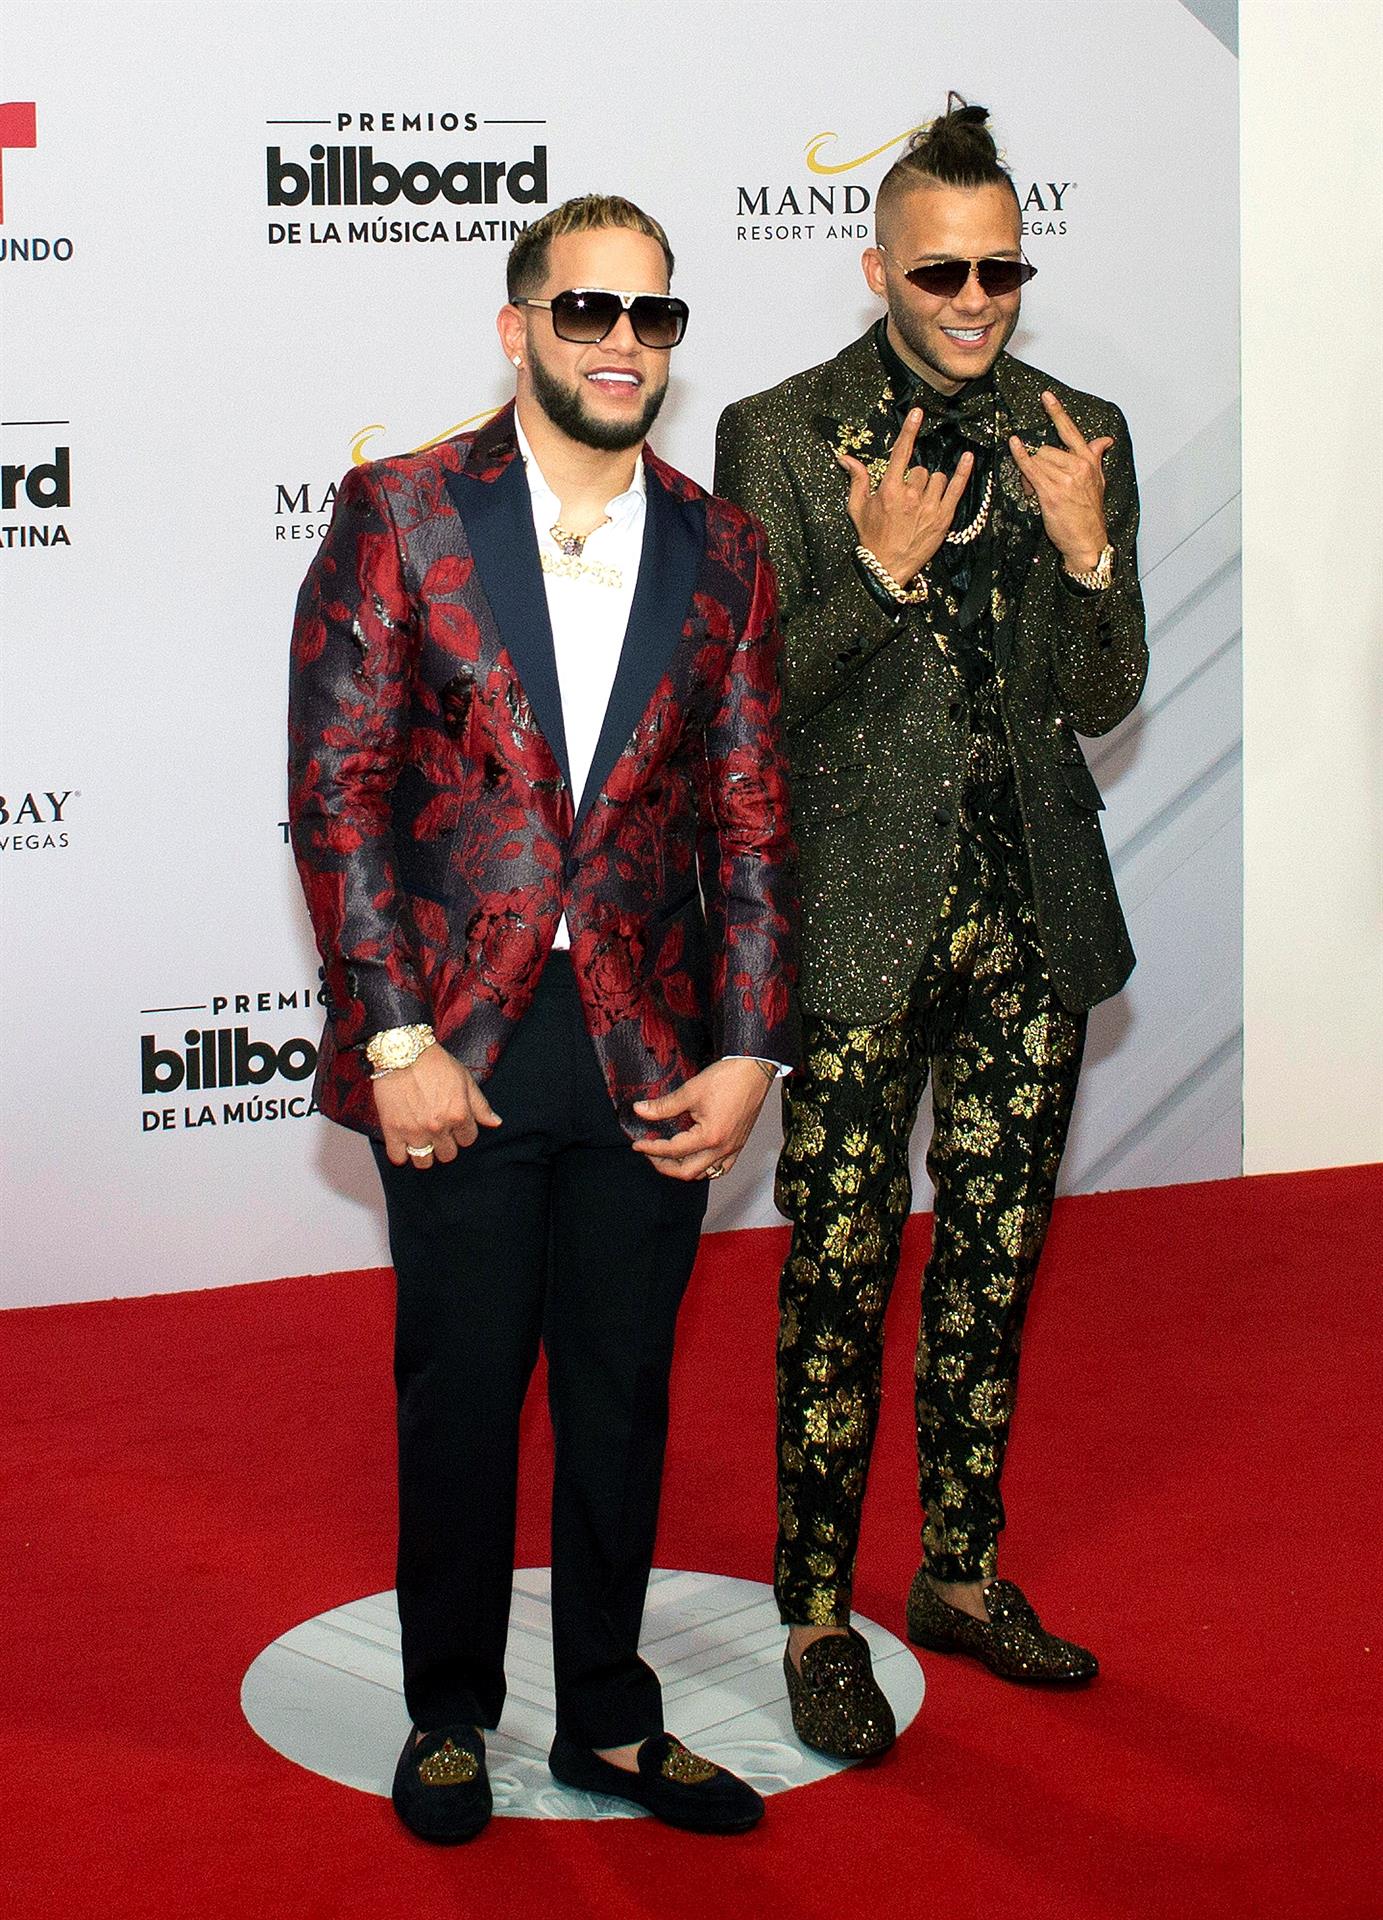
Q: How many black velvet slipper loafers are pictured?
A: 2